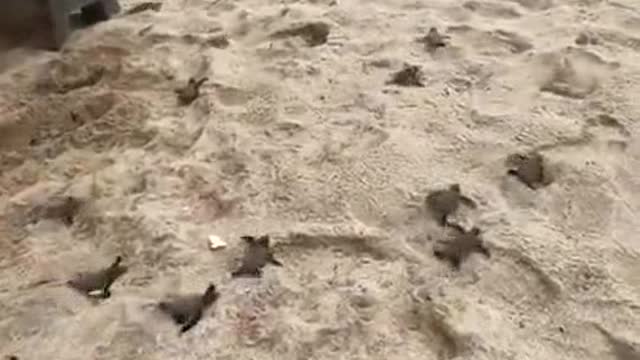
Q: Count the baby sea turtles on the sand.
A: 10